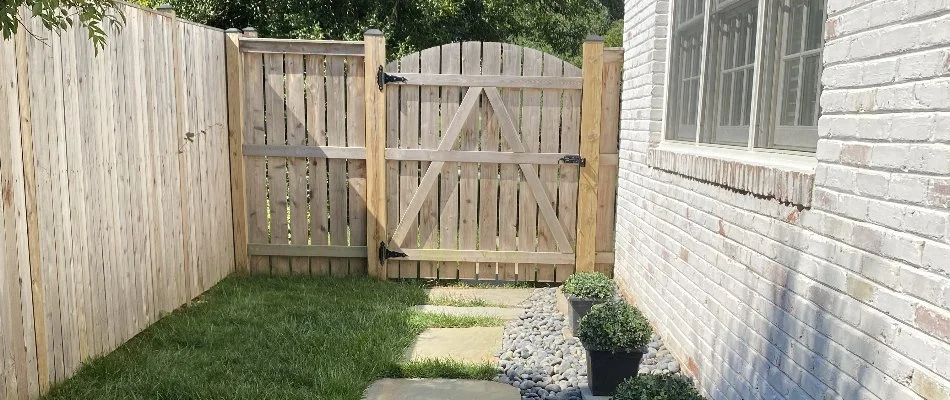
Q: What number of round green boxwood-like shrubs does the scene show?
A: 3